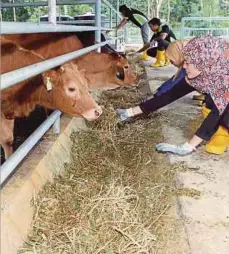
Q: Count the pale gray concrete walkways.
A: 1